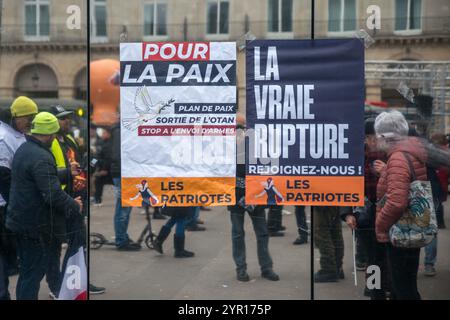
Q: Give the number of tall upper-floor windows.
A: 7